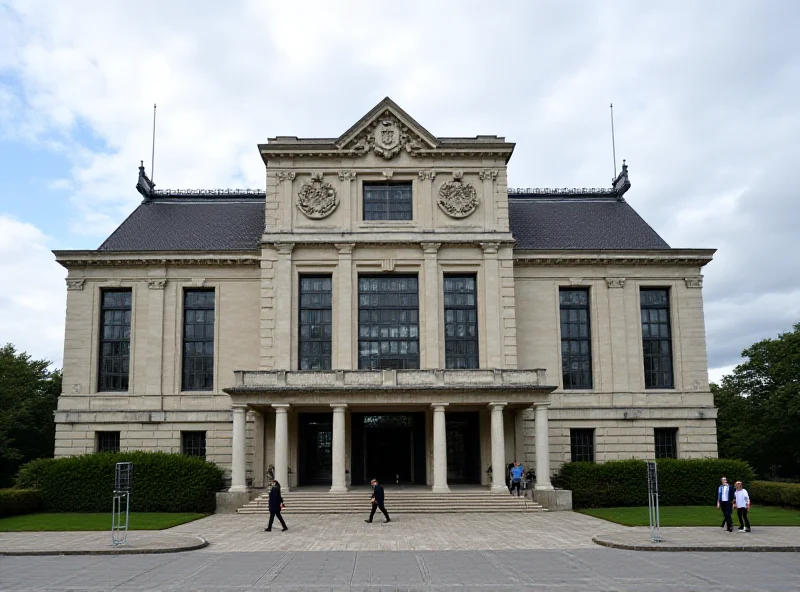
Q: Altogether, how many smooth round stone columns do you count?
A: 6